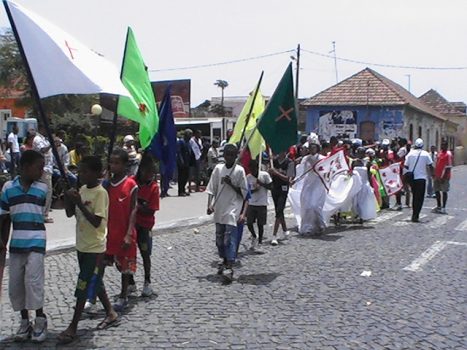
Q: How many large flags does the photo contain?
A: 5